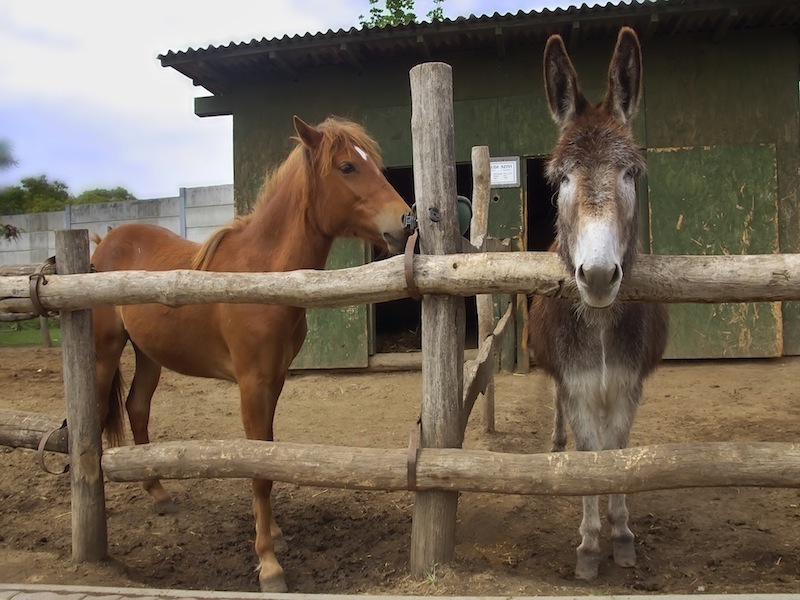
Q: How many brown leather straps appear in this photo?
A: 4